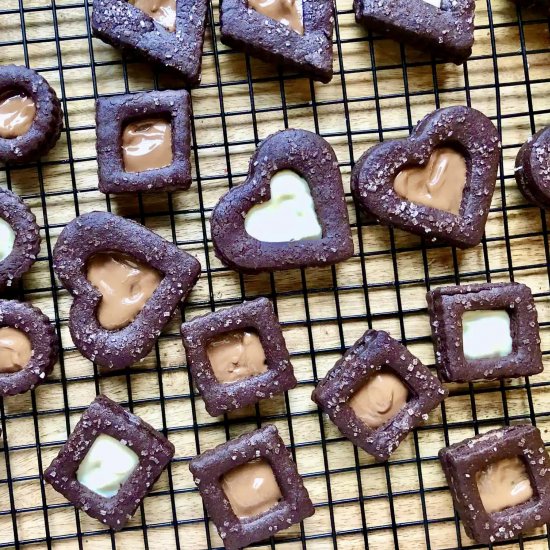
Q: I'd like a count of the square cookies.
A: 7